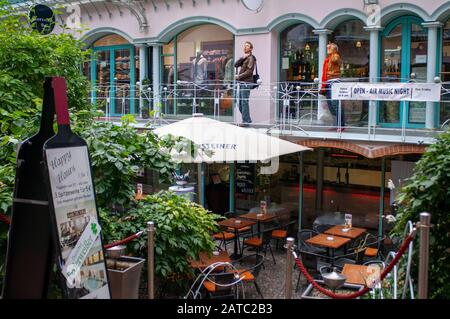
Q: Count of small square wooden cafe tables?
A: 6